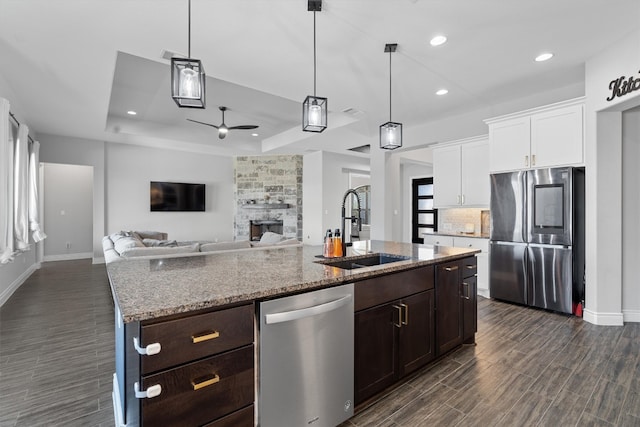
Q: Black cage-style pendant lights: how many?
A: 3